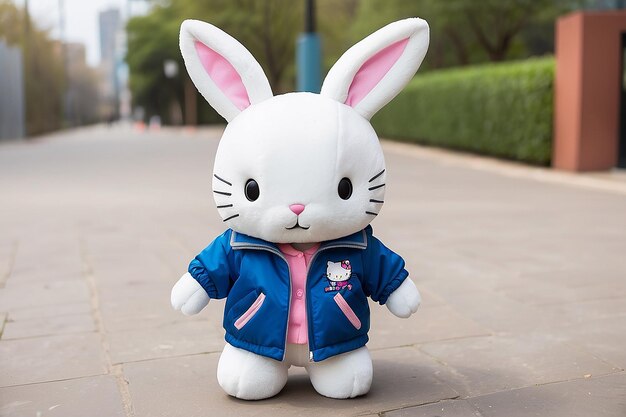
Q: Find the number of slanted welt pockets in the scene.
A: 2